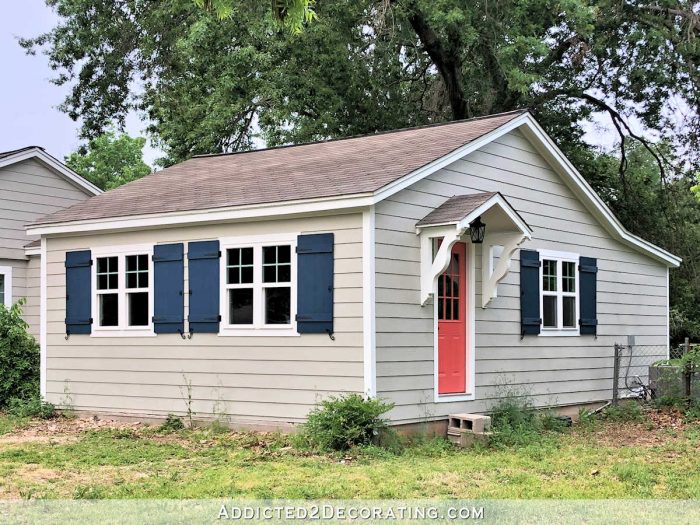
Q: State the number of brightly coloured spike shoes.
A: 0